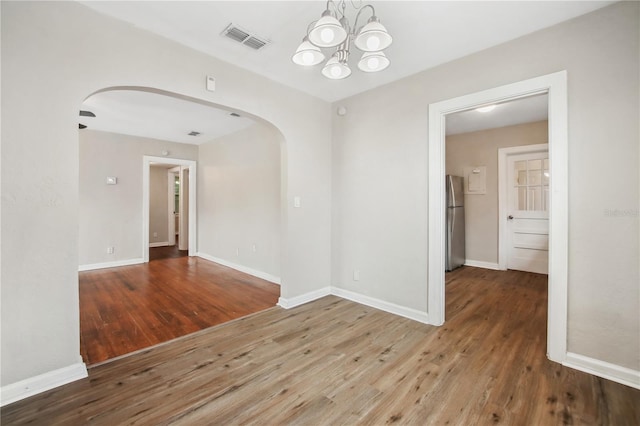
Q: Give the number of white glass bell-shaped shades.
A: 5